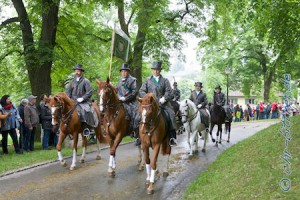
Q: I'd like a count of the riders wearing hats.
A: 6